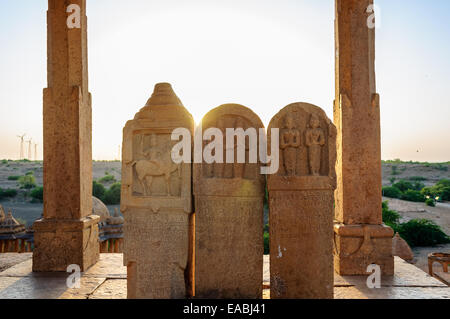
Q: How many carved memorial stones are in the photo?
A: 3